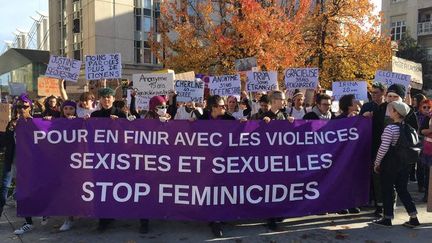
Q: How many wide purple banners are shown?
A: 1